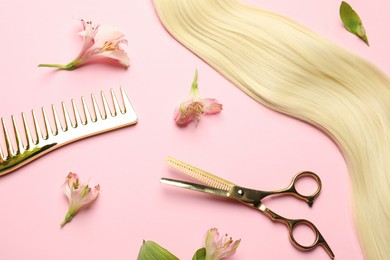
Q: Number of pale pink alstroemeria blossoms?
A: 4